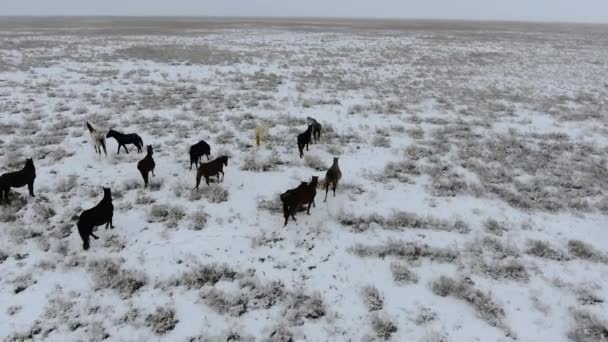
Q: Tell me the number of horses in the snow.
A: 13